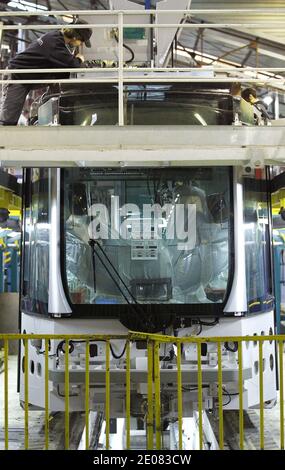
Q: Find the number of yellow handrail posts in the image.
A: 15